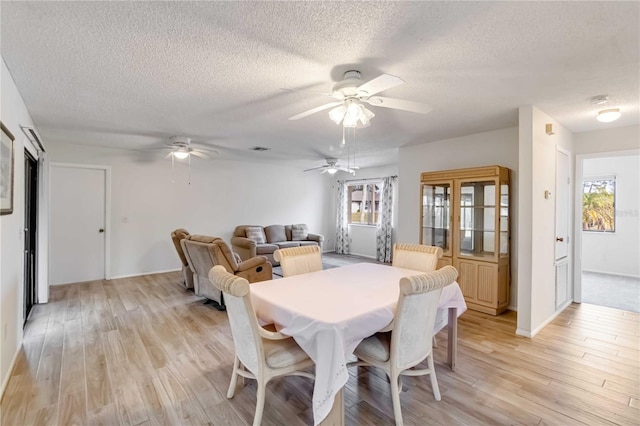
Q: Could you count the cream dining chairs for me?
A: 4